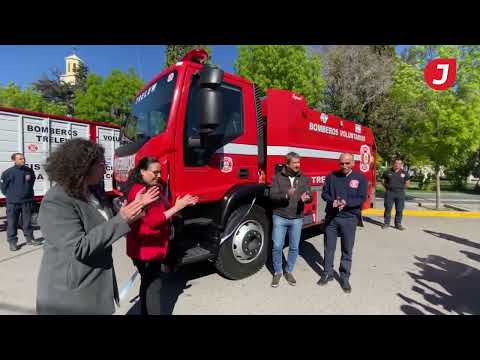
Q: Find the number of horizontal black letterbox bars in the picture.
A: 2